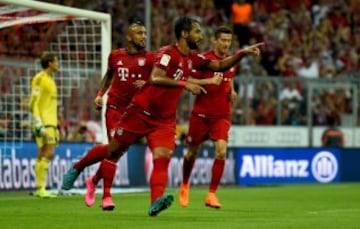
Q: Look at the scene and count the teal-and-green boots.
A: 2